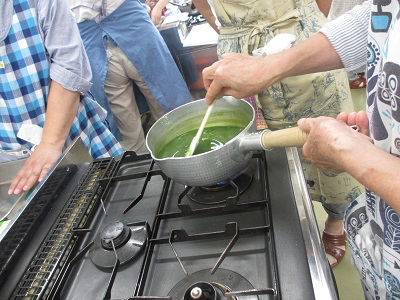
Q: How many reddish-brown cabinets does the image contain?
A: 1